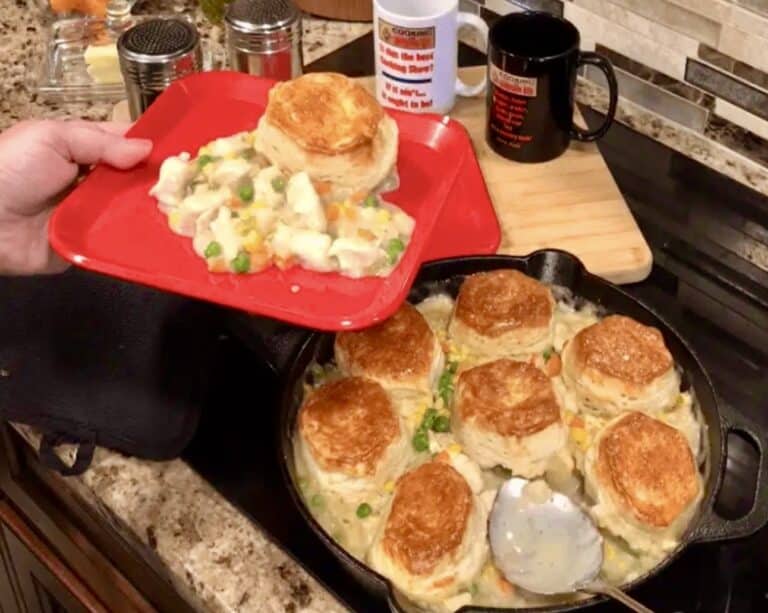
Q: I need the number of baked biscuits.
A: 8